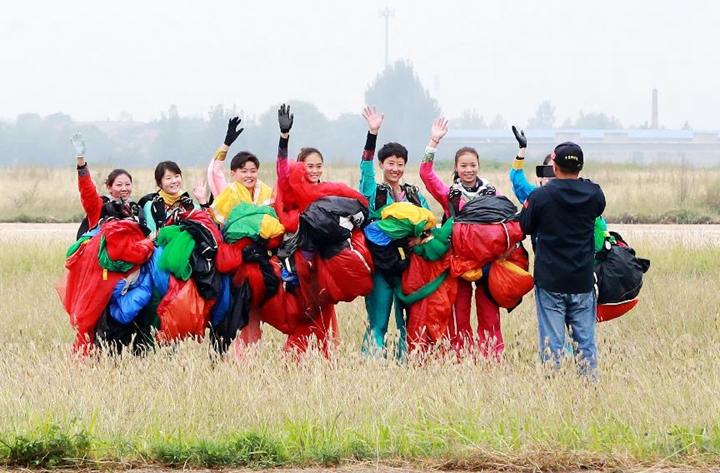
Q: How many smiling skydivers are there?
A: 6